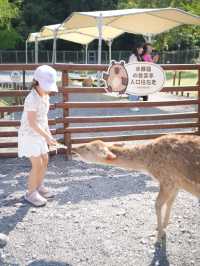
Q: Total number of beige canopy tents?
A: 3